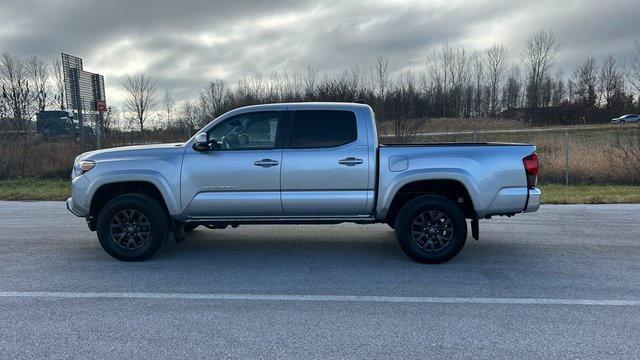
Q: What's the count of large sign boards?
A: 1